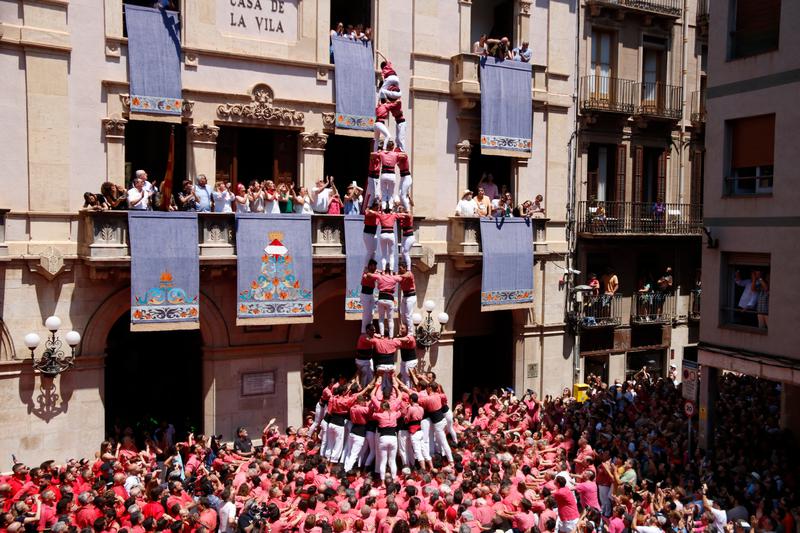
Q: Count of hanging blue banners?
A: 7